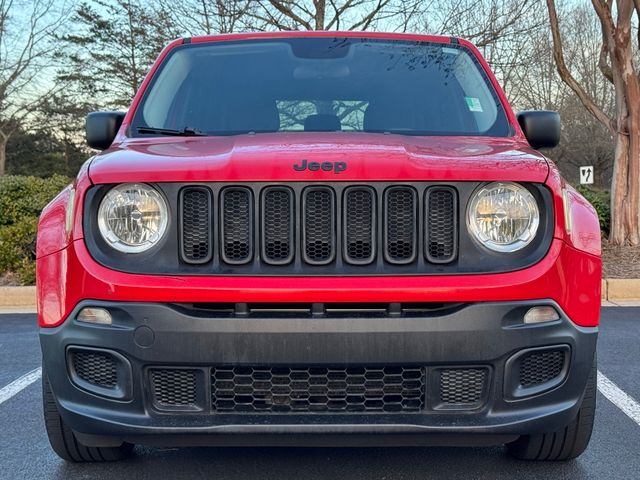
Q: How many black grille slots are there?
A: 7